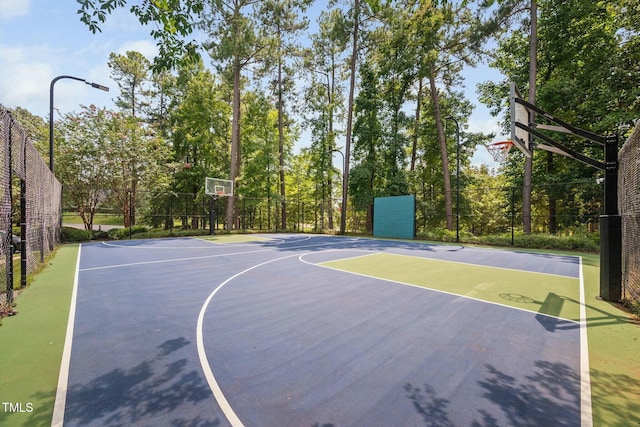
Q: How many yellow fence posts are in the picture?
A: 0